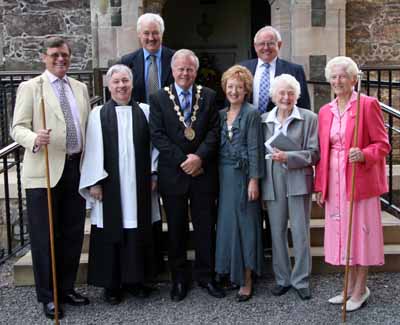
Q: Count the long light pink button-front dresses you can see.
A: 1